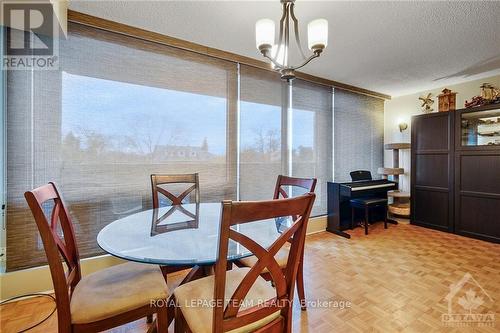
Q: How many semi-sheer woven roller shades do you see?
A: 4